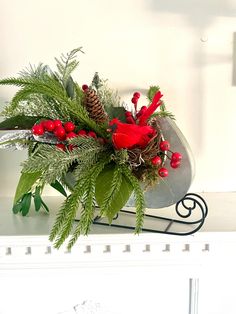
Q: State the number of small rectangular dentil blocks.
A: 11